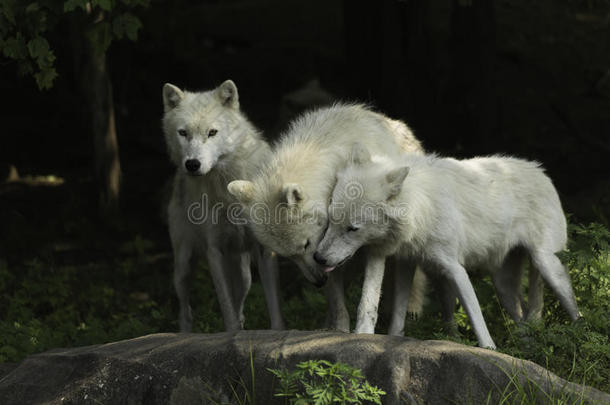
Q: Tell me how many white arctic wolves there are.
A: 3